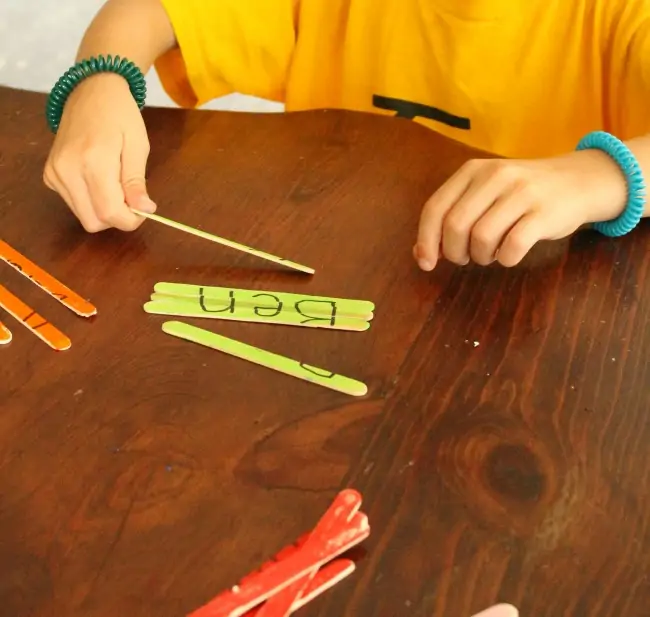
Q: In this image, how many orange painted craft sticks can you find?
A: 3